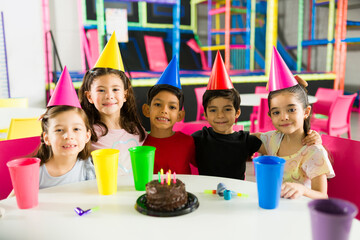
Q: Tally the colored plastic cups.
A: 5